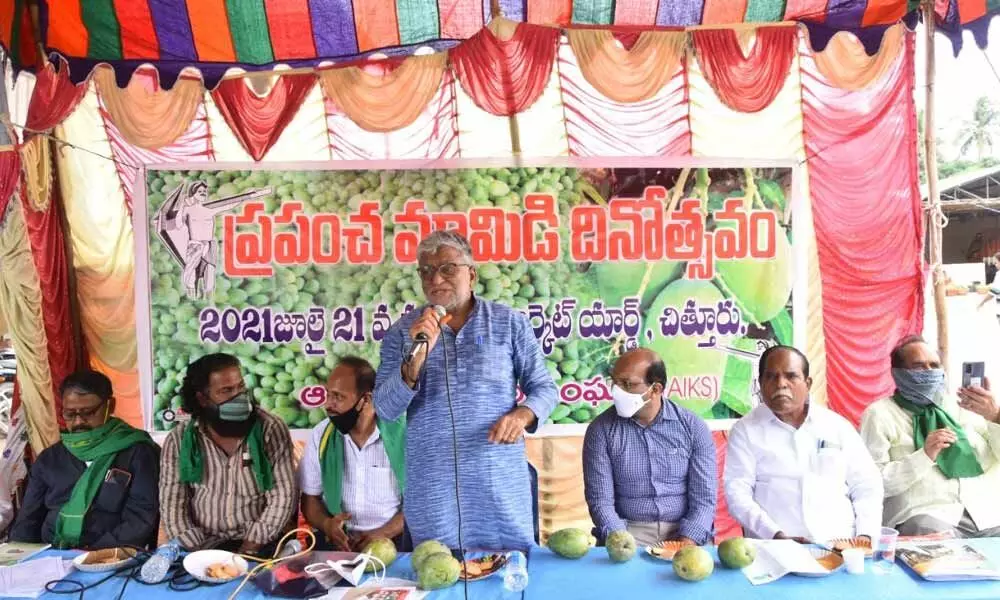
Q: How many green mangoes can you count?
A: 7